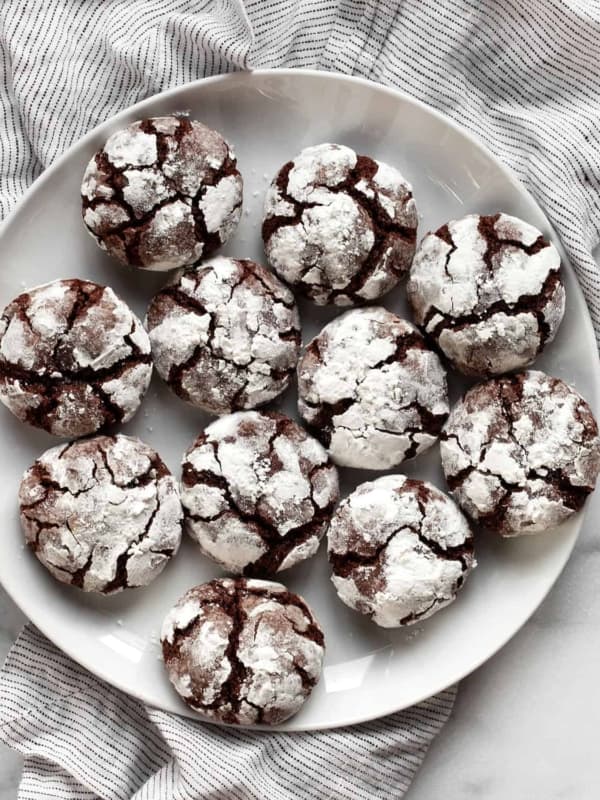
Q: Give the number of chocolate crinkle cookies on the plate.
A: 11